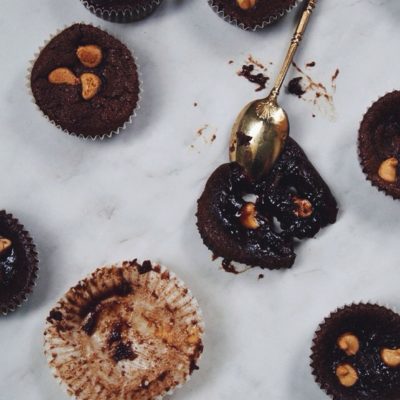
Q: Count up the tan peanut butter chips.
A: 11